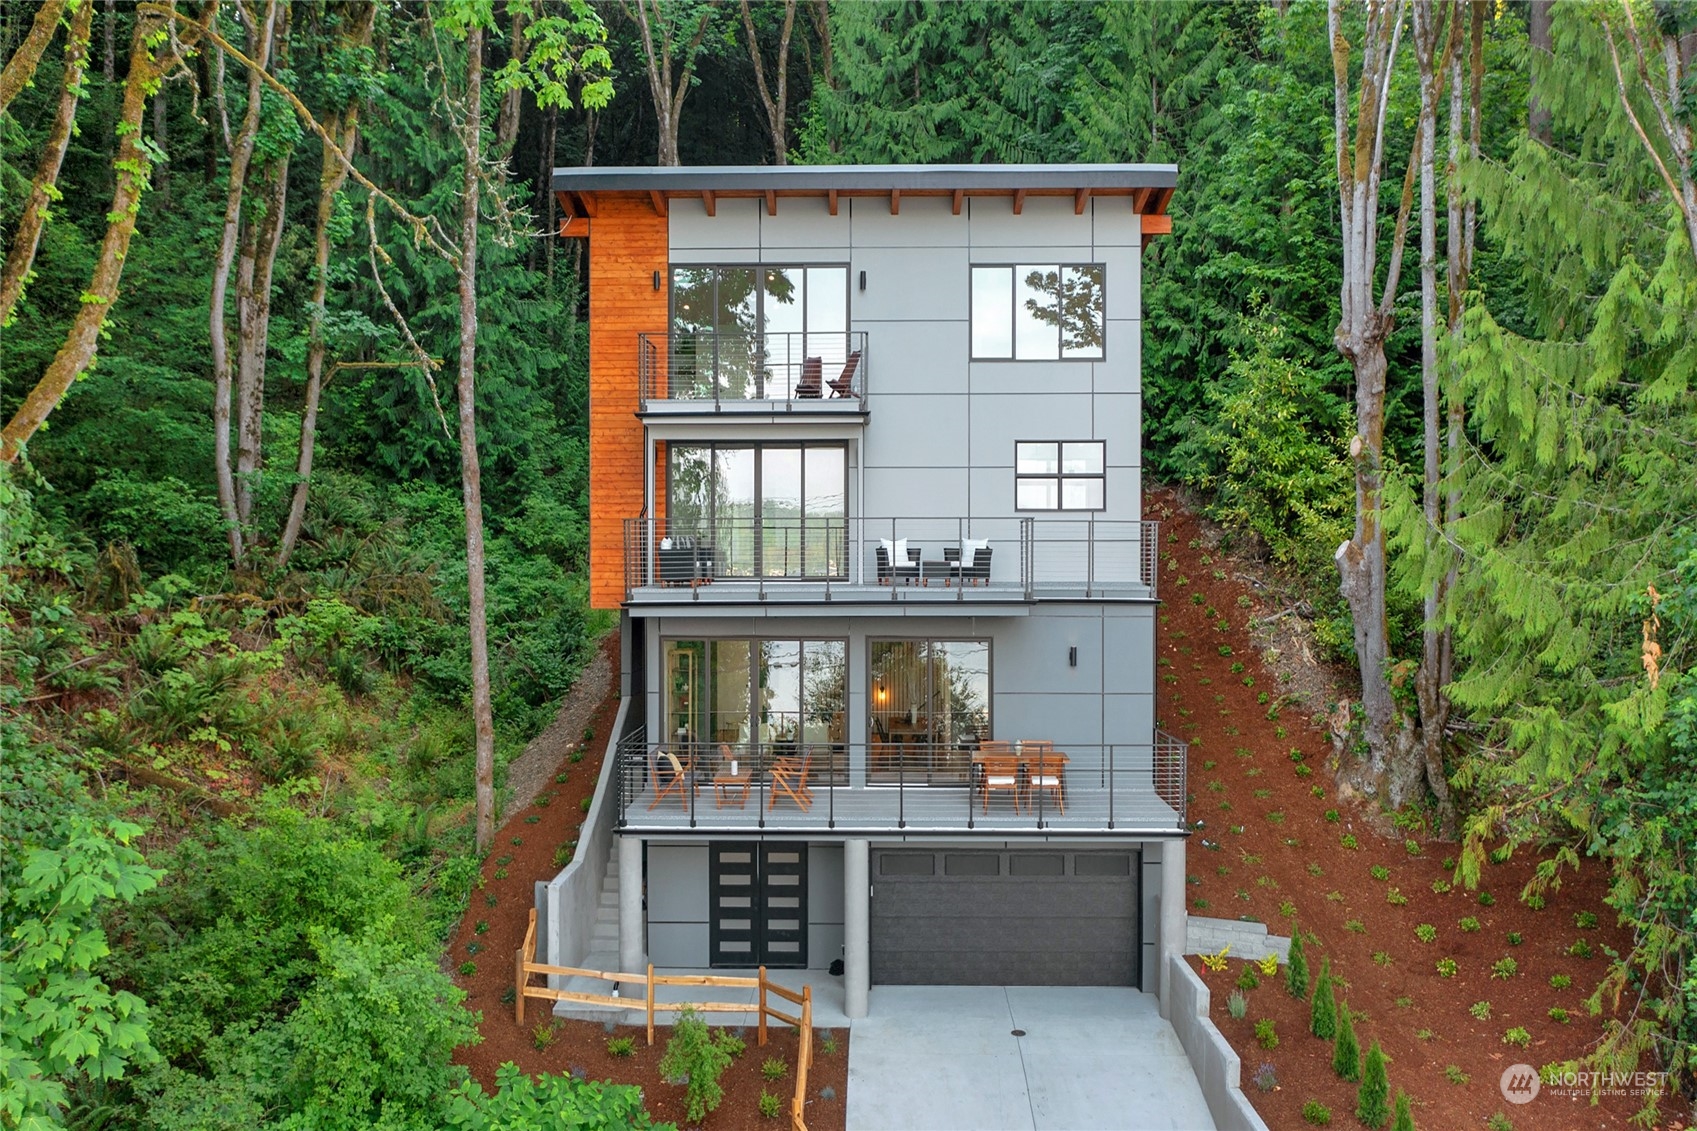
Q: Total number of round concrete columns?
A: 3